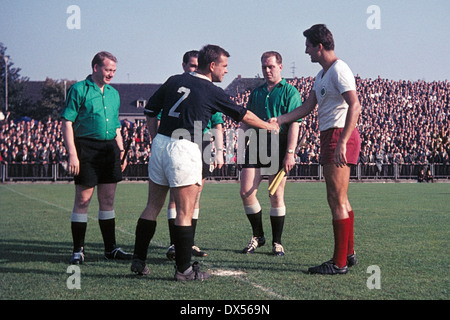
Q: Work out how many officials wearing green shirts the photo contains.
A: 3